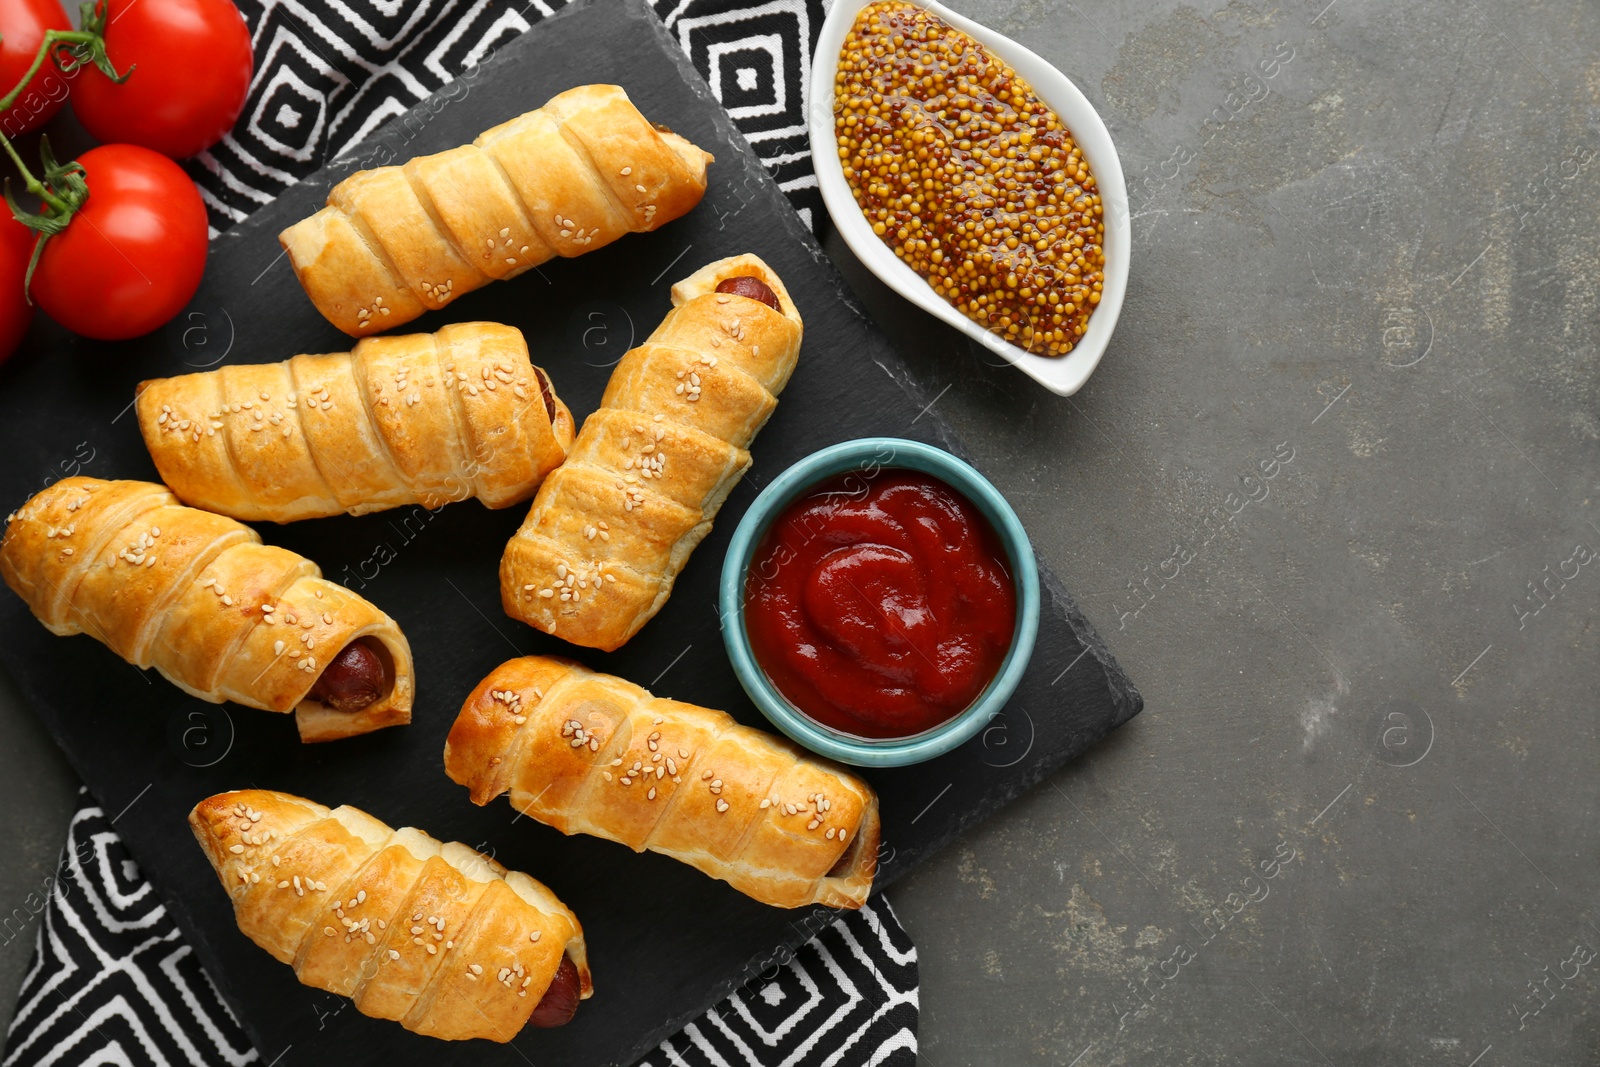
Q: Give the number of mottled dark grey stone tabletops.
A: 1